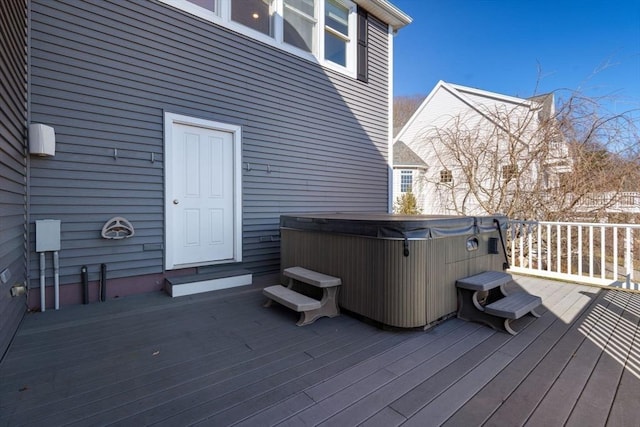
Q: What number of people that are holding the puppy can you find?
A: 0